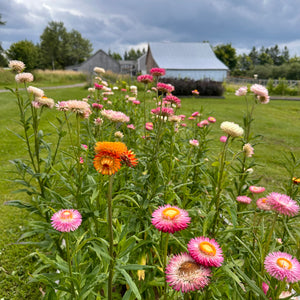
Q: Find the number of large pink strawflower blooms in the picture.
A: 6